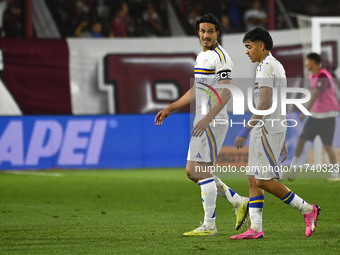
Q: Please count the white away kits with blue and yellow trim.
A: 2